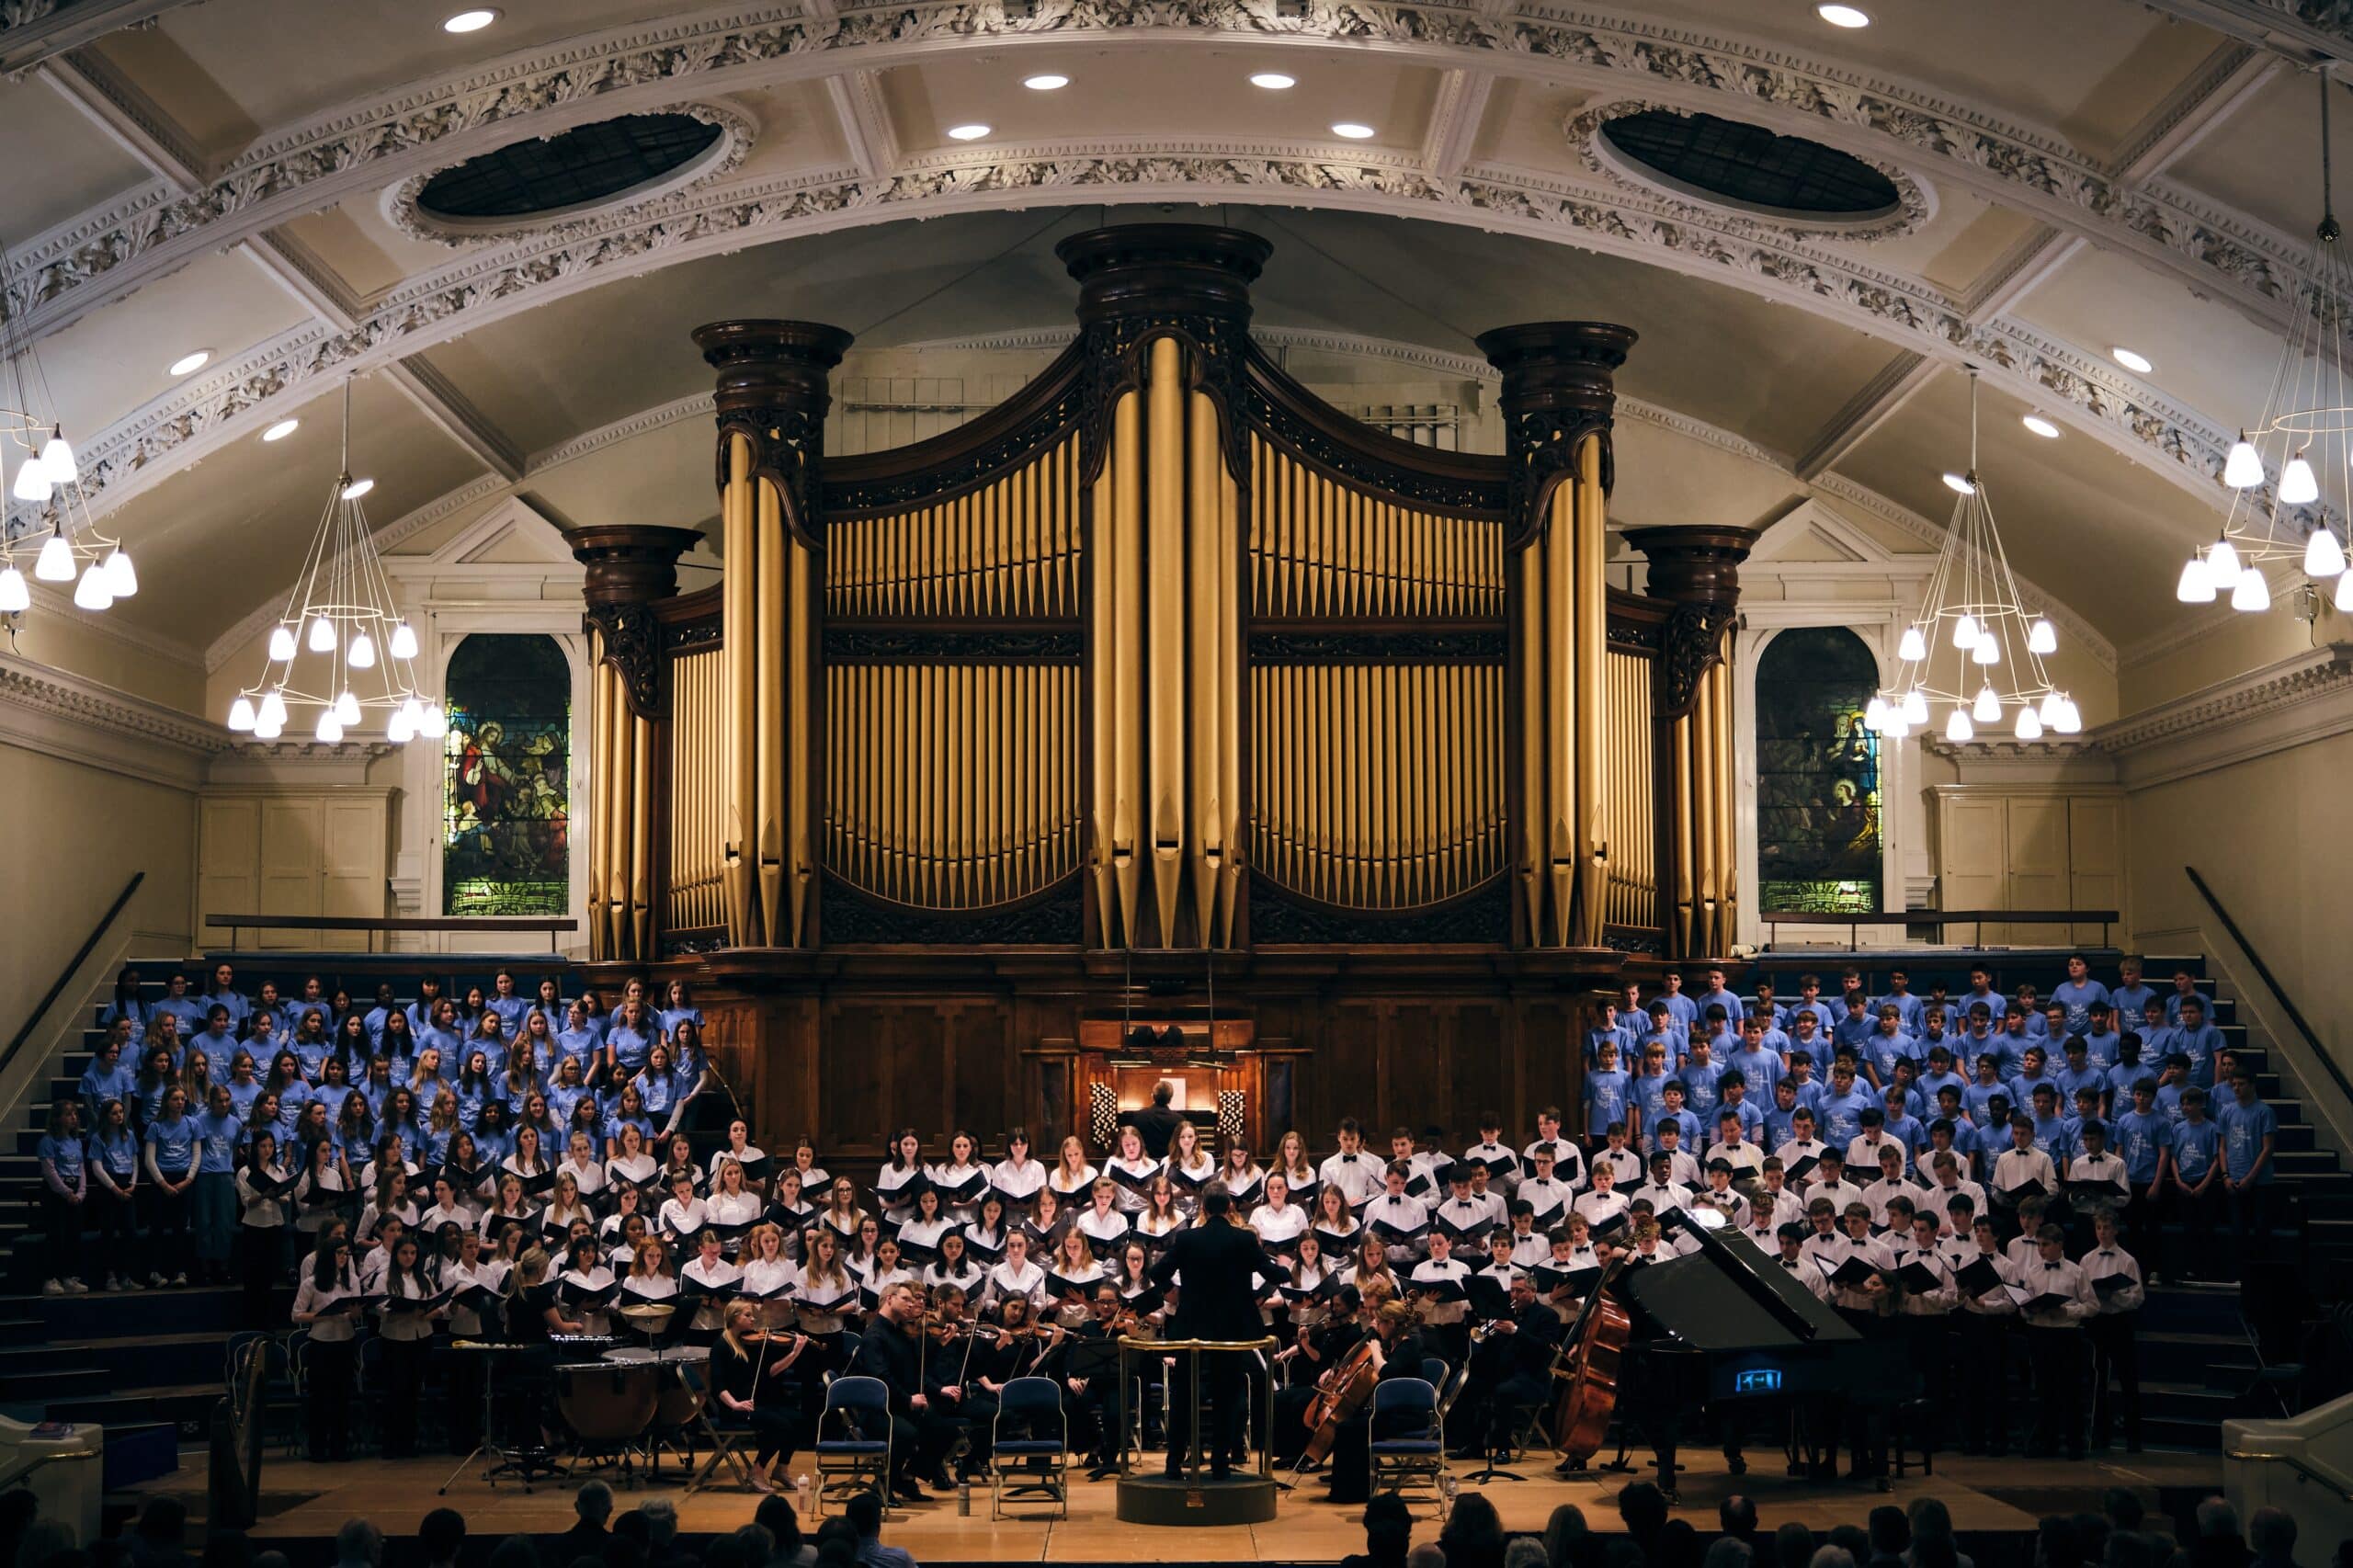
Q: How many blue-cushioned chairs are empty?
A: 3